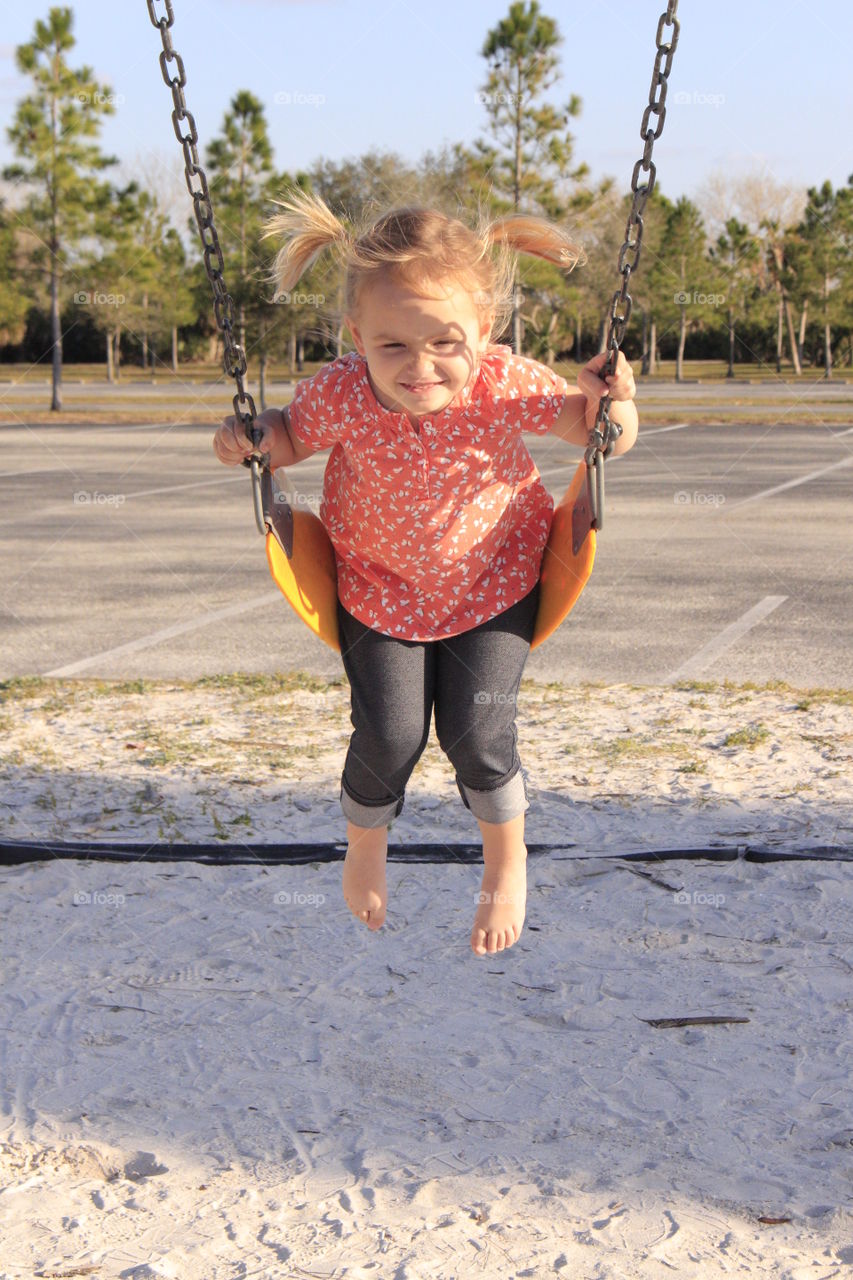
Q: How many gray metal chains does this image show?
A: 2